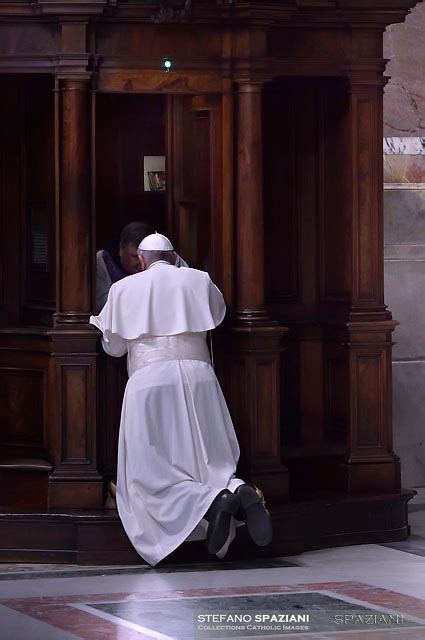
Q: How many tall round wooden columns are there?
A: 2